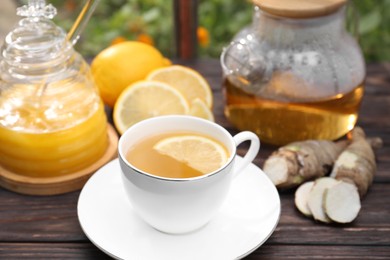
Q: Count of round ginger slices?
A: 3